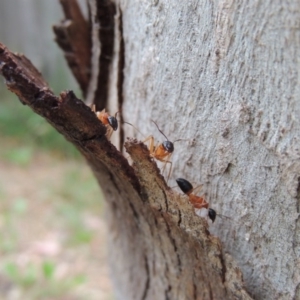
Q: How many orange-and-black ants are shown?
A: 3